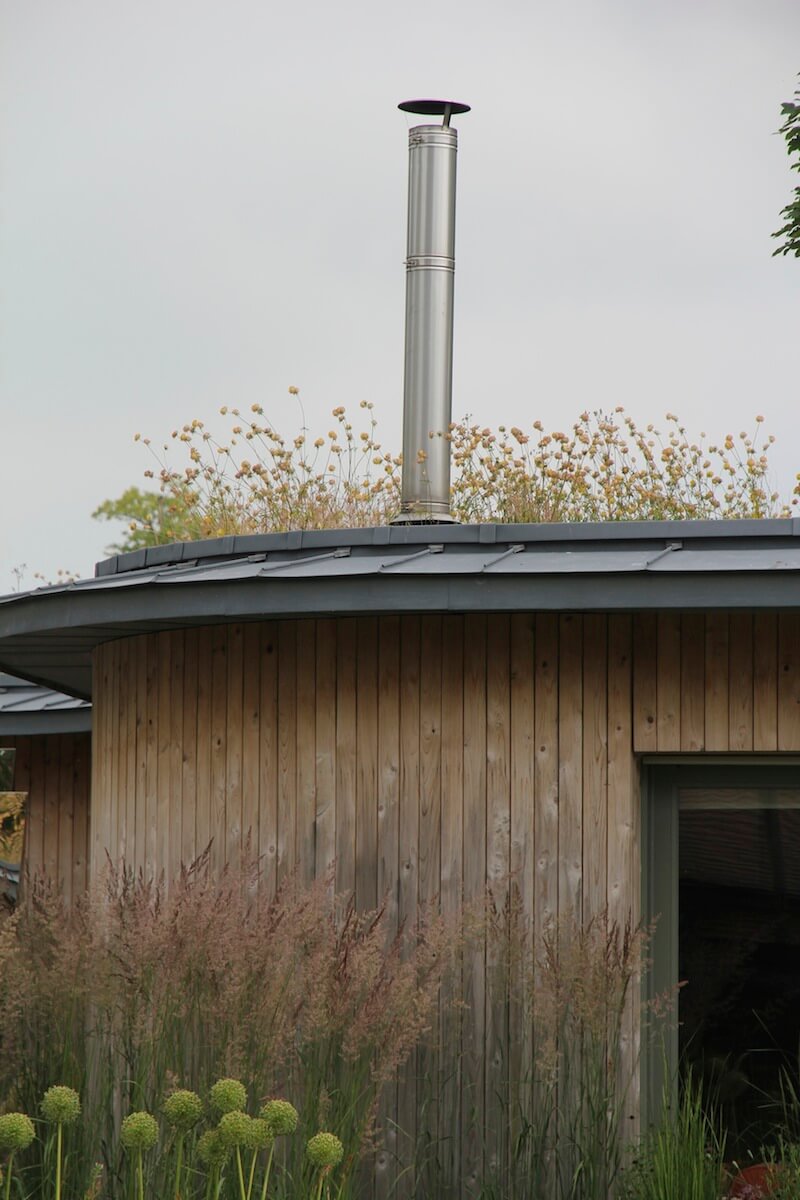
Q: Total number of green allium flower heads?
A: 10